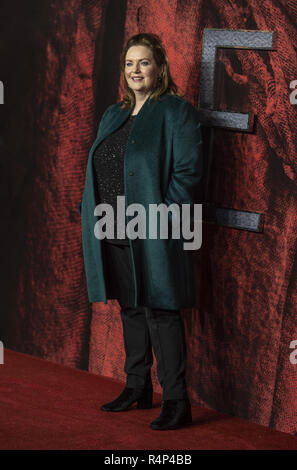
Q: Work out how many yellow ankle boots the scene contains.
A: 0